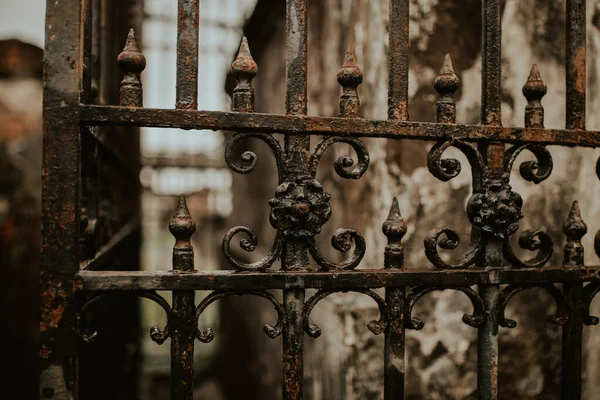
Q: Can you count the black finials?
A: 8